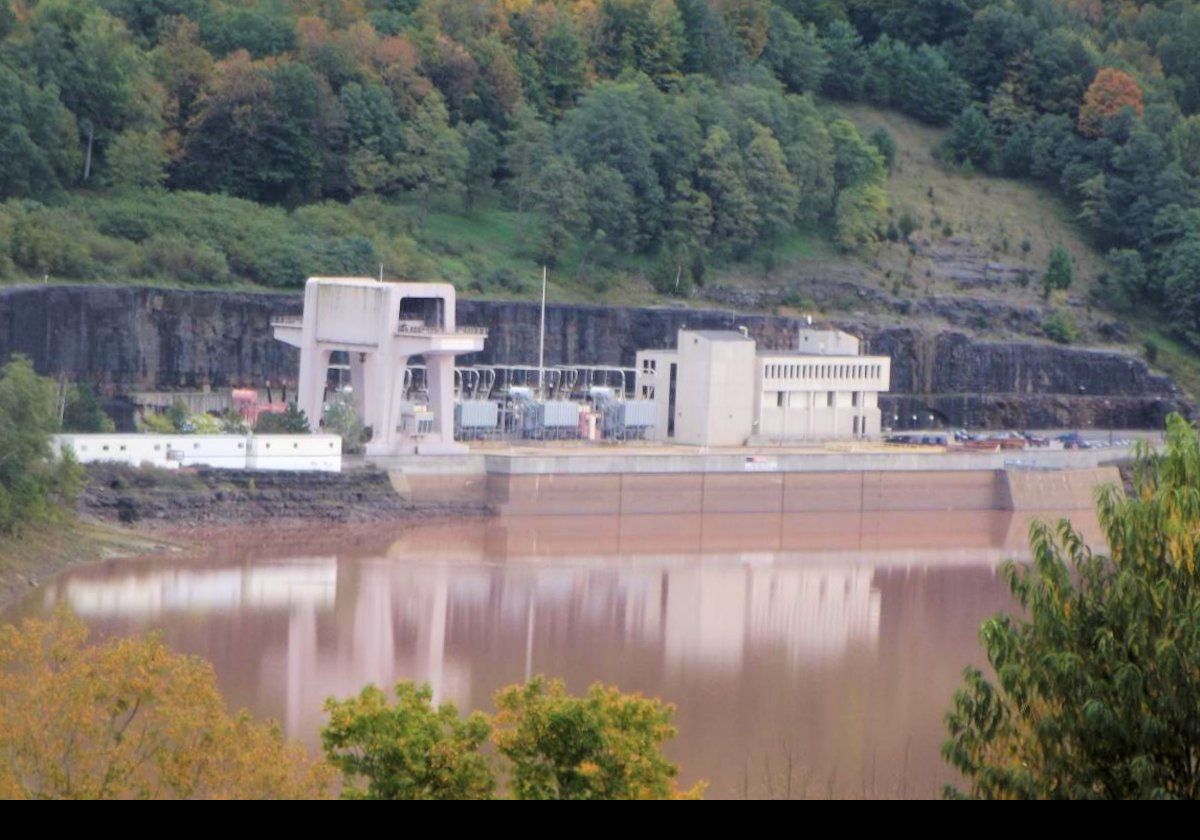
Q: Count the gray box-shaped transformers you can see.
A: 3